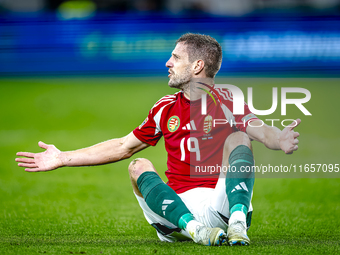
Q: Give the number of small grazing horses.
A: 0